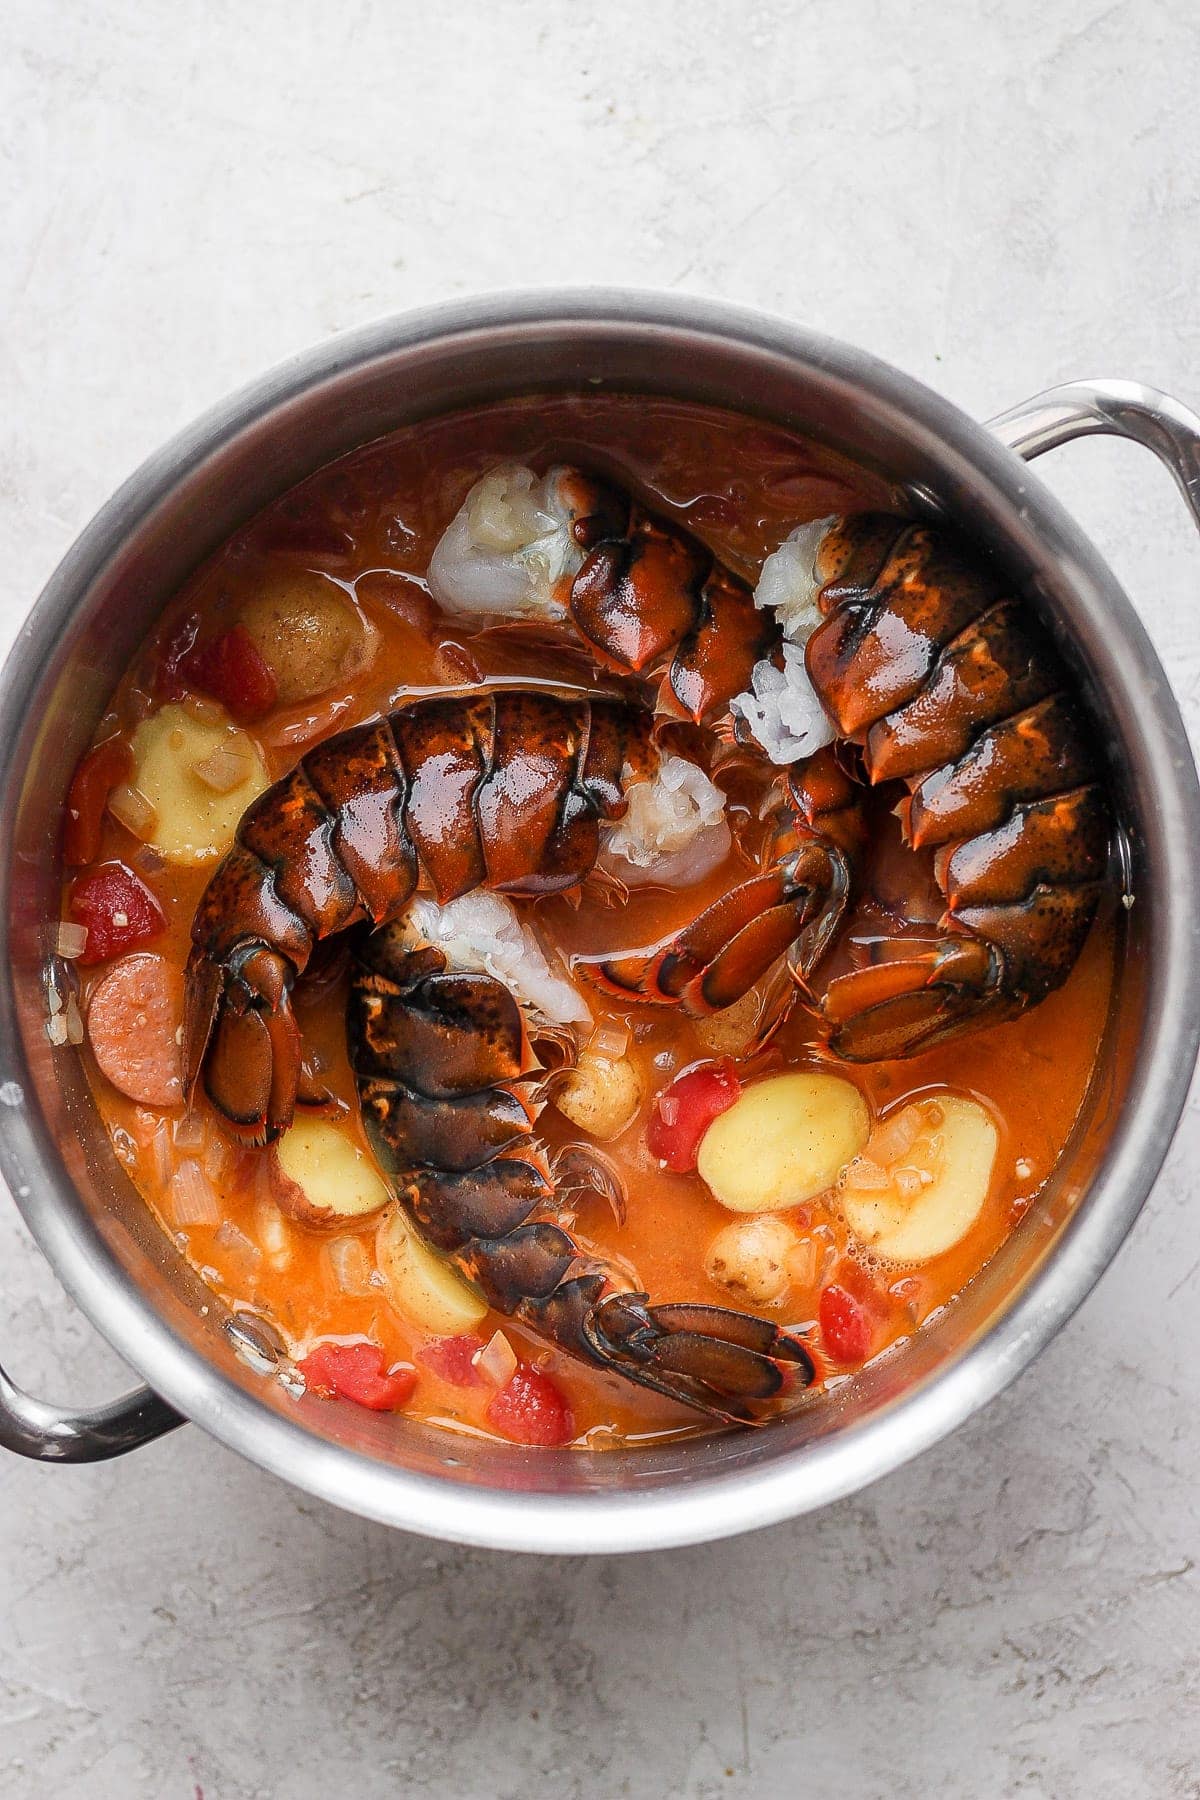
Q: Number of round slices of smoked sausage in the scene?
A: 1